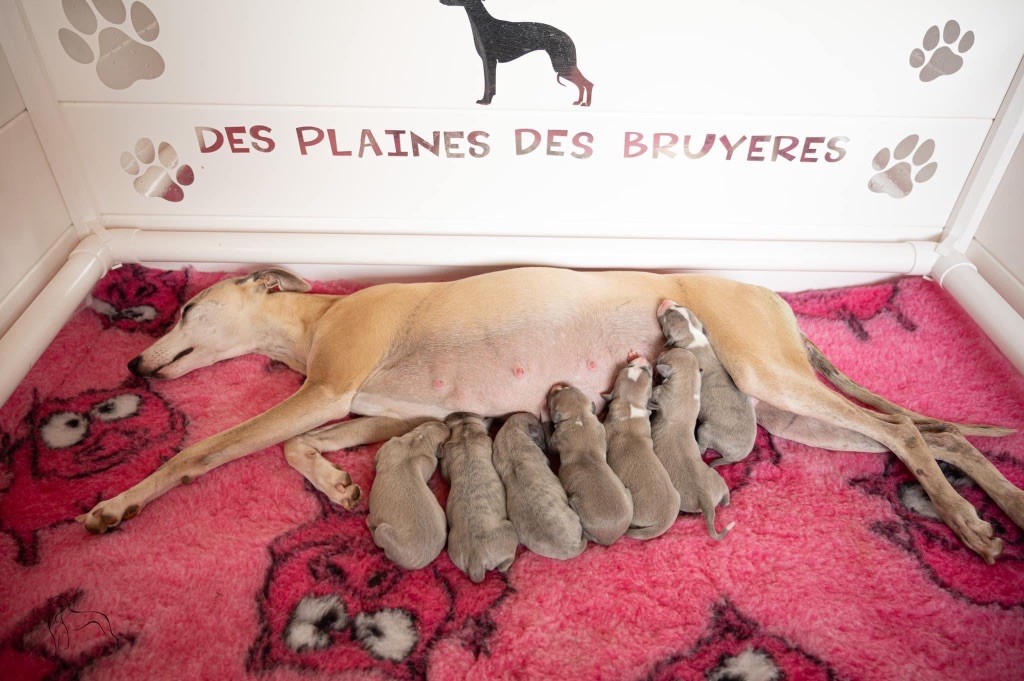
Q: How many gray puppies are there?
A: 7